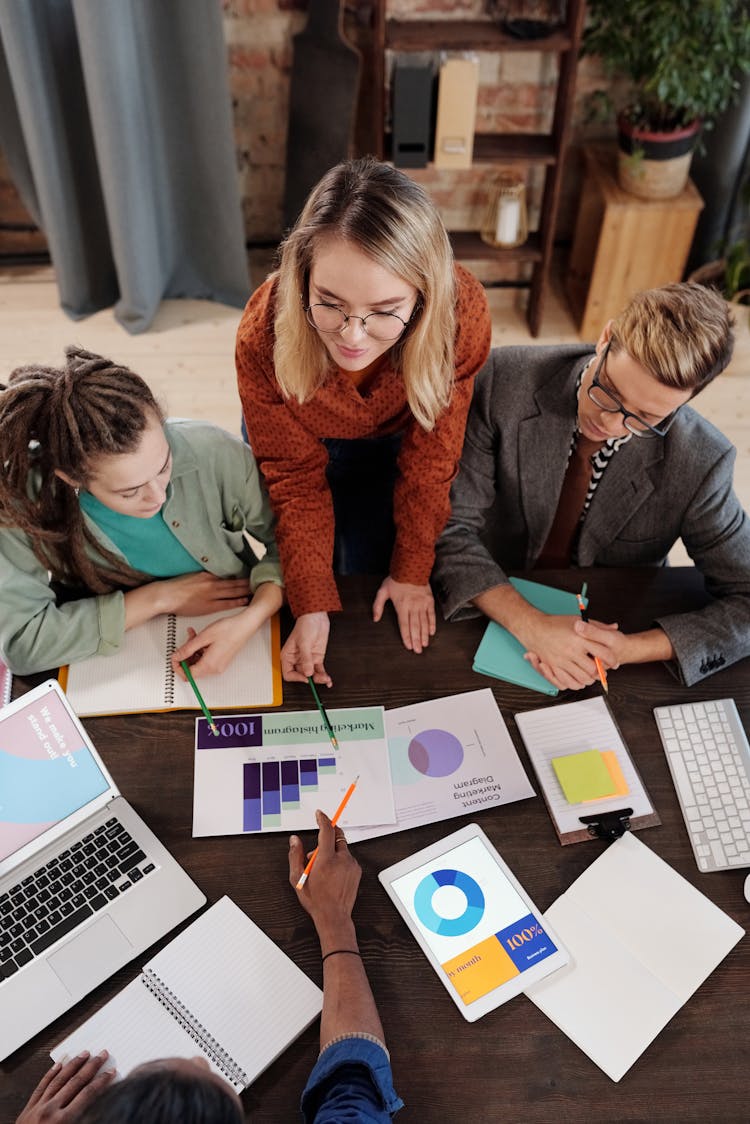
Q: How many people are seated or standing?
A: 4